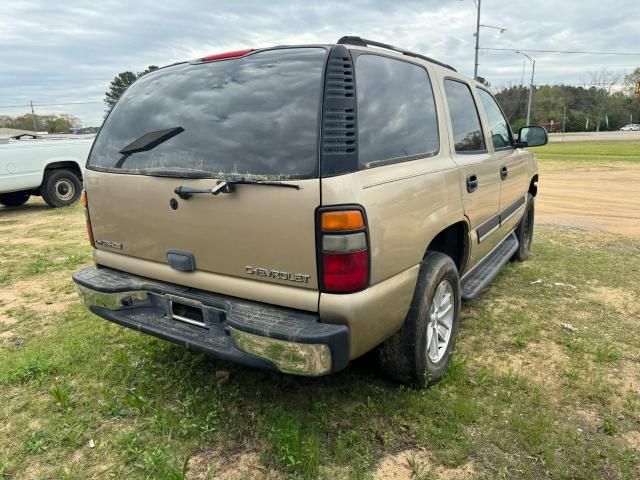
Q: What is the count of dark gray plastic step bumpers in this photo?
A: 1